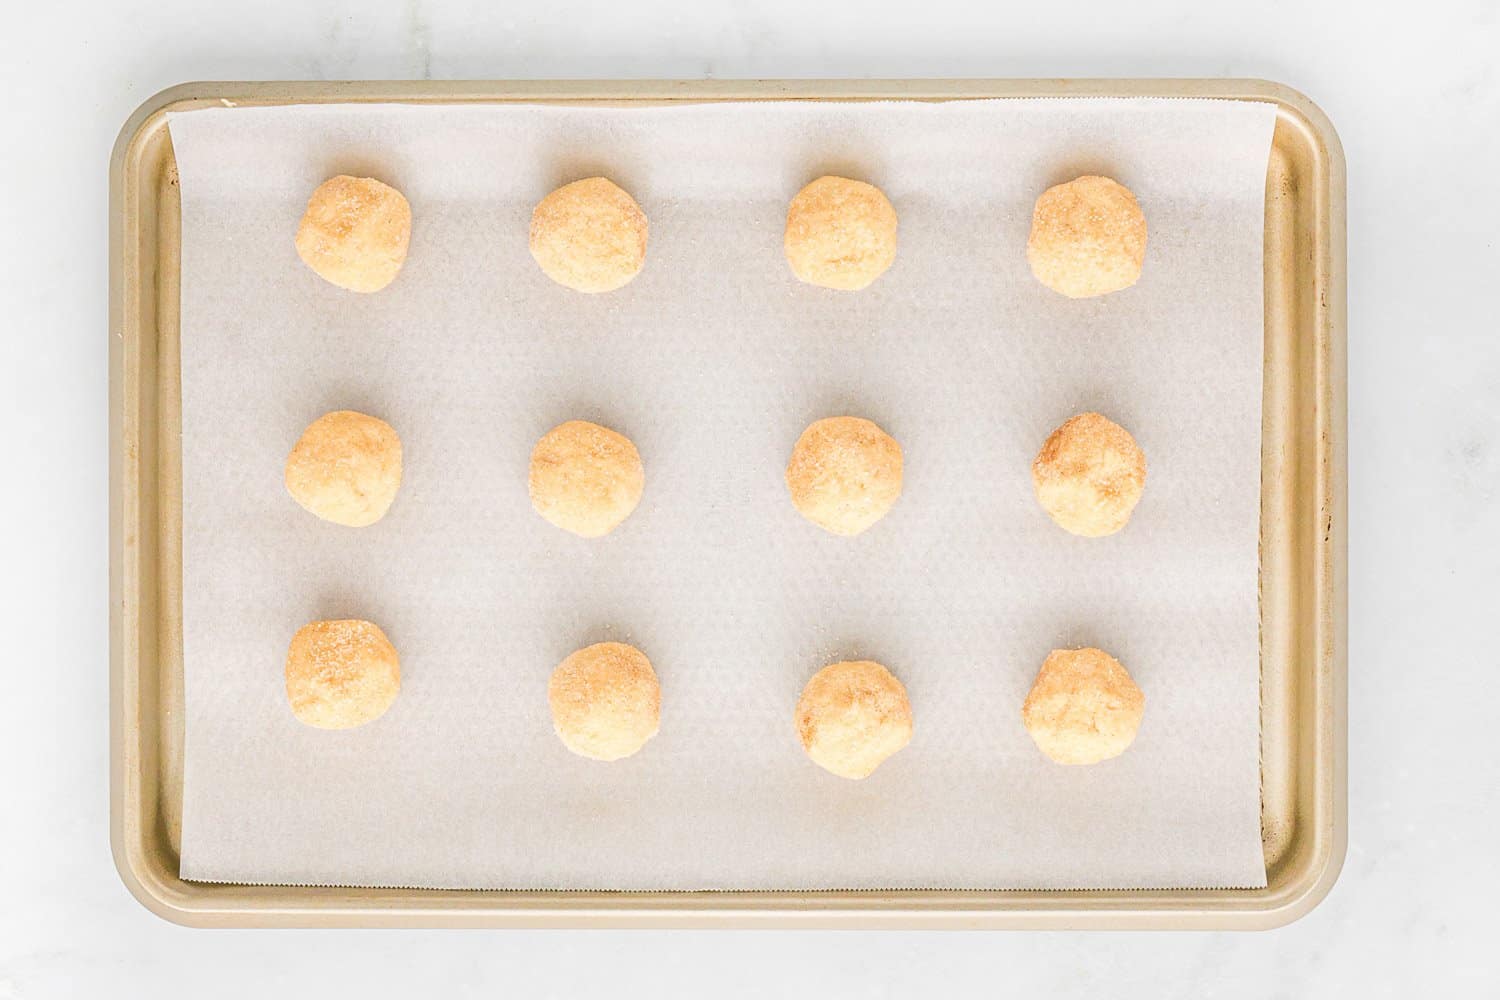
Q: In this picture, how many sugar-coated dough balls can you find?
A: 12